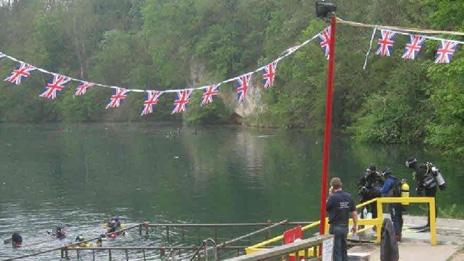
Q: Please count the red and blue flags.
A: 13